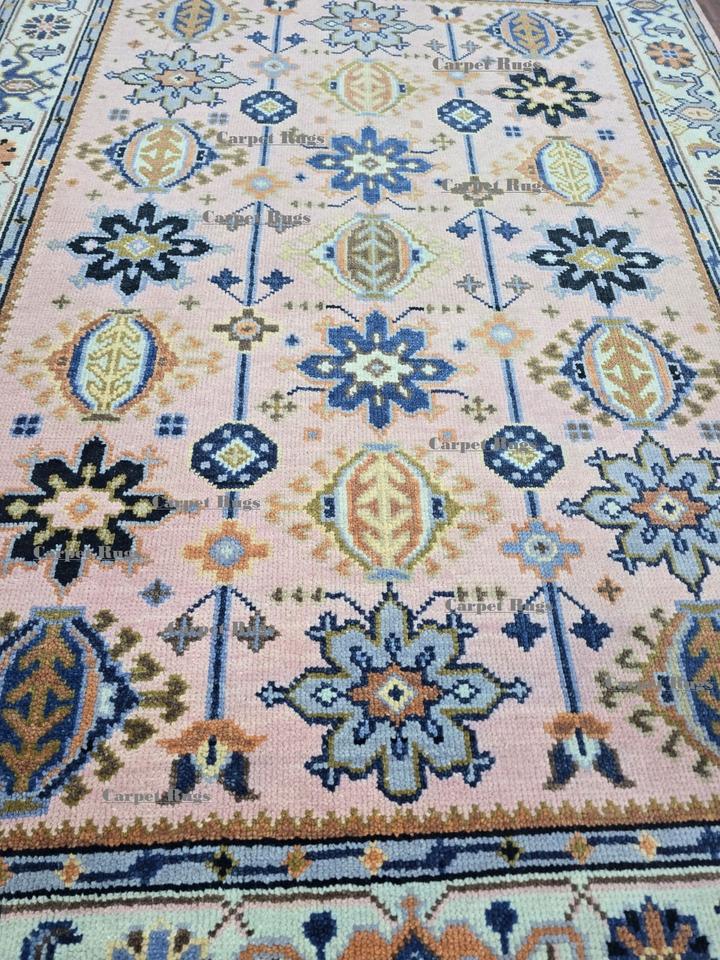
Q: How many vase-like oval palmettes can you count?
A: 11